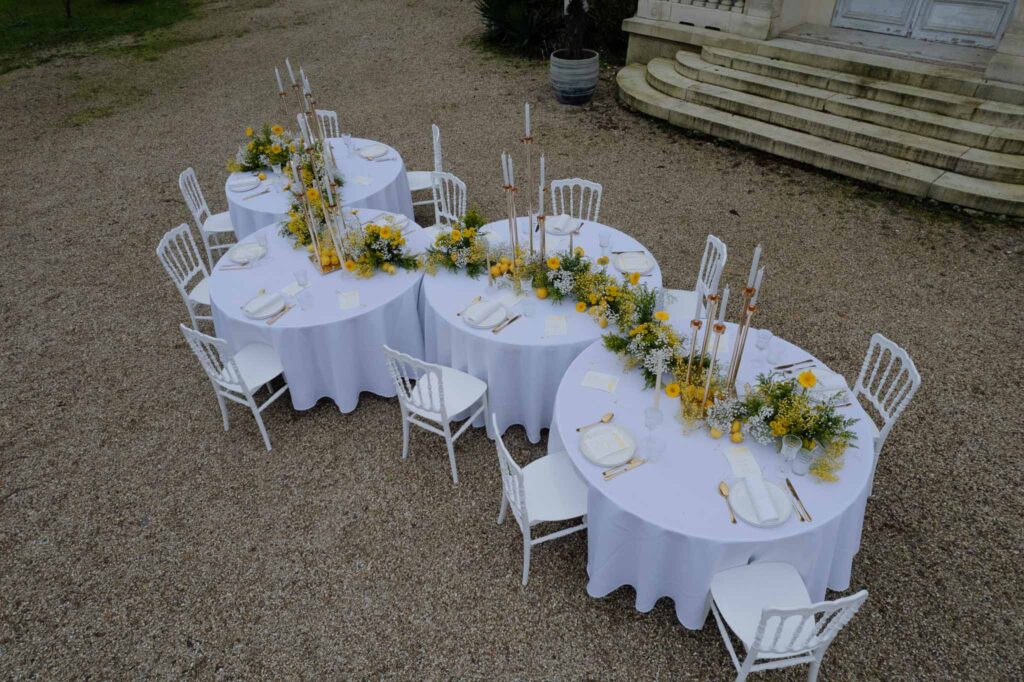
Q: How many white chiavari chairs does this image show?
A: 12